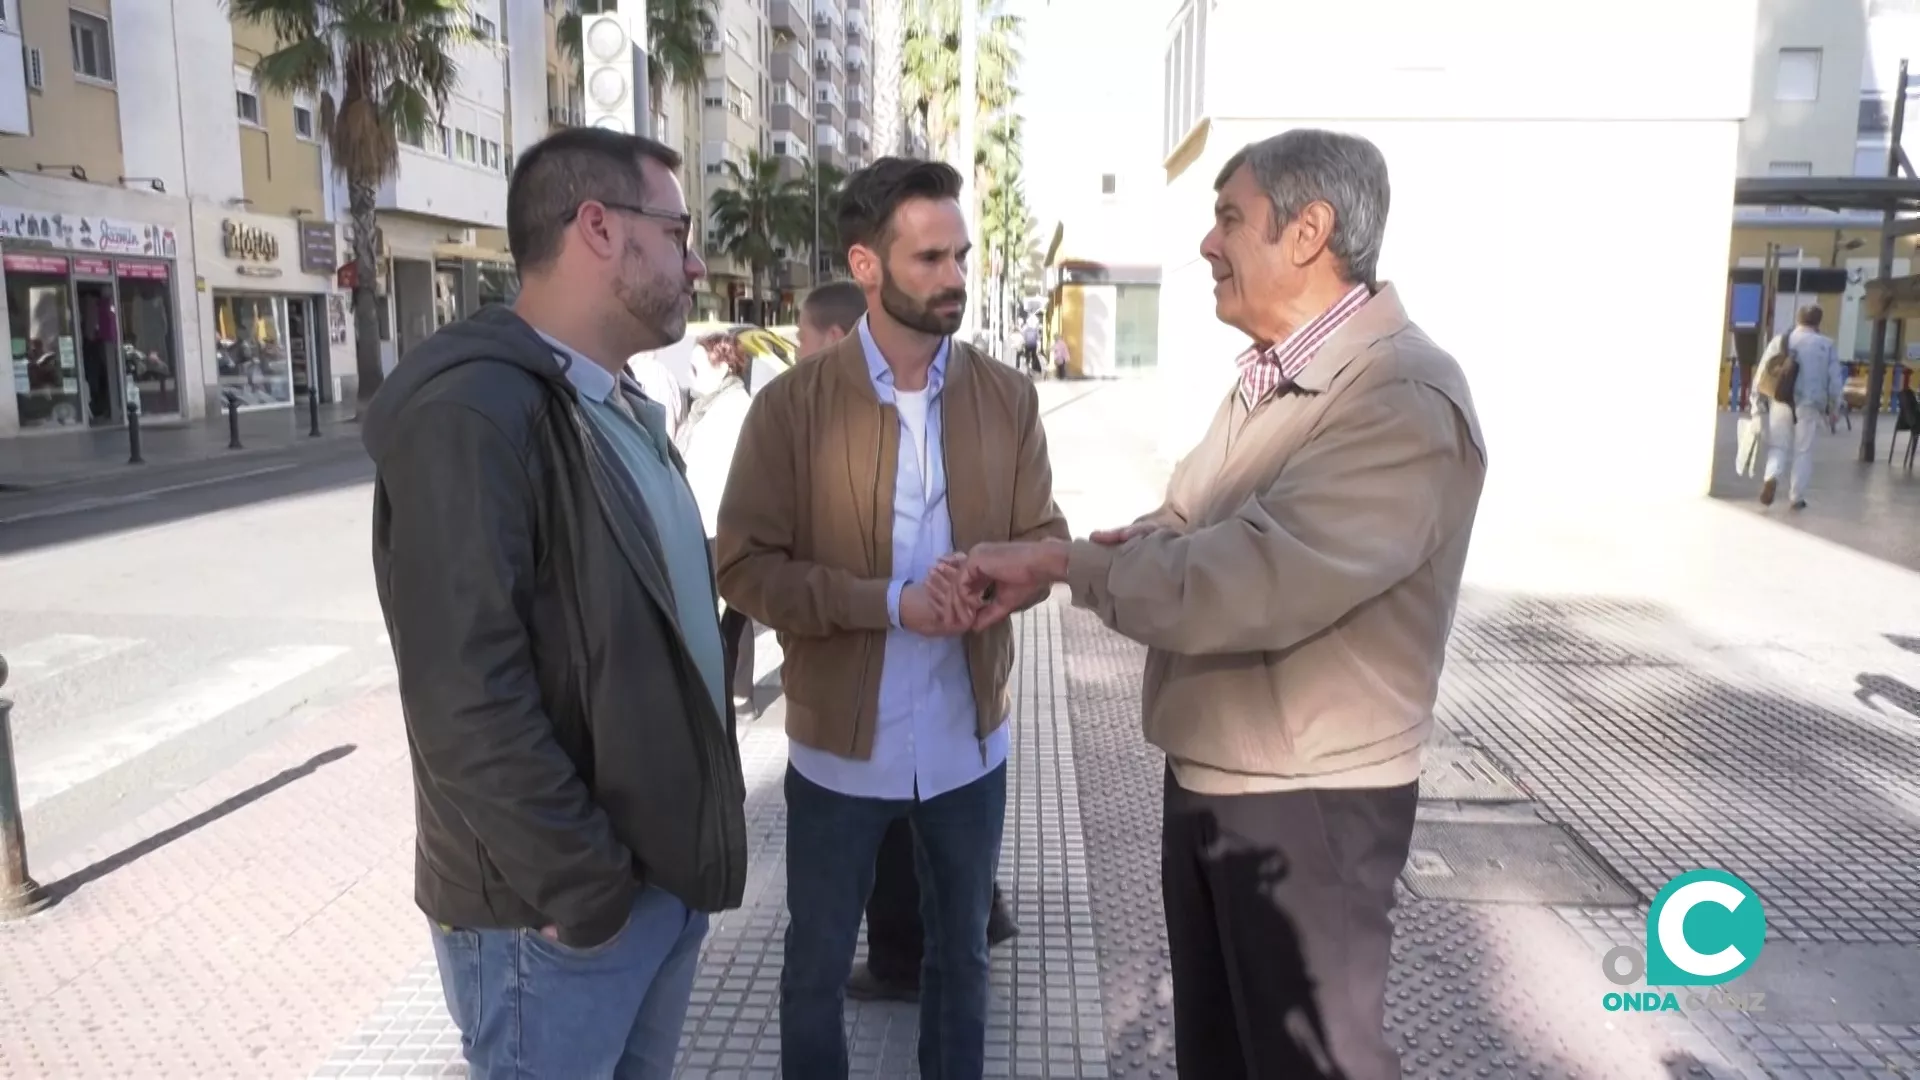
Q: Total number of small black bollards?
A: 3